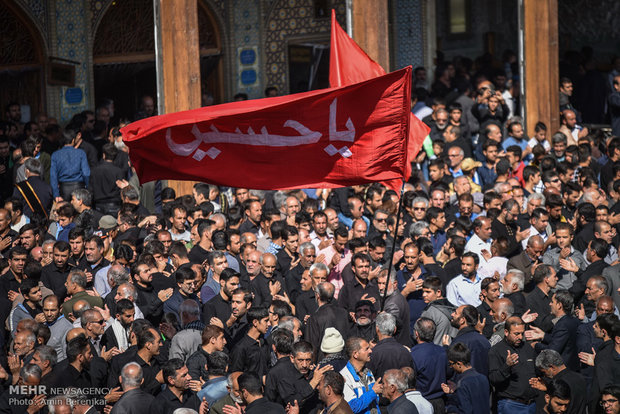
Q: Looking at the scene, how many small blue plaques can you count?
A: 3